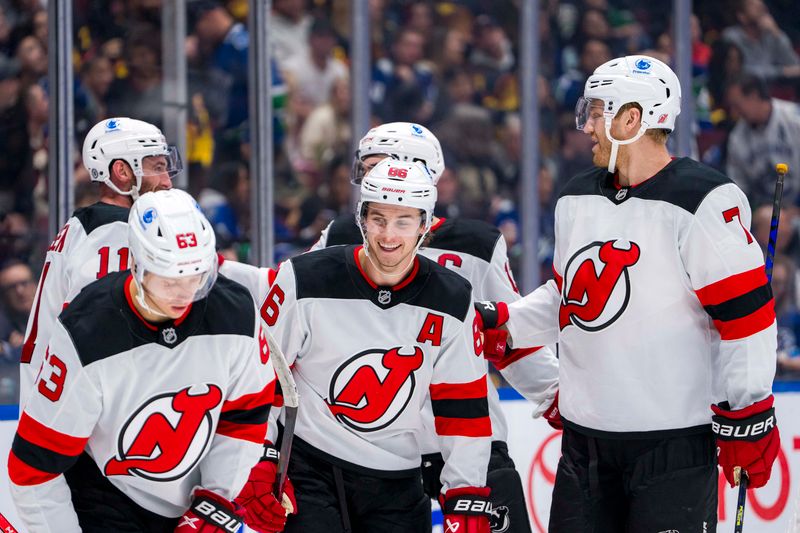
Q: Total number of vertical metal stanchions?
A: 6